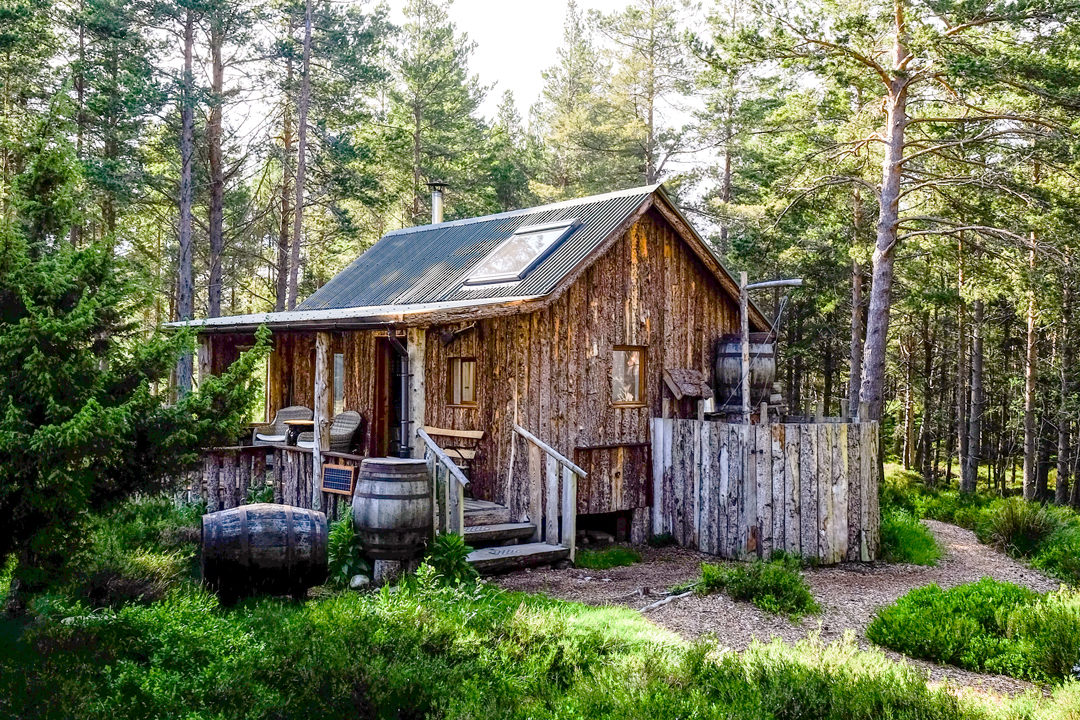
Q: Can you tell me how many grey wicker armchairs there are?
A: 2